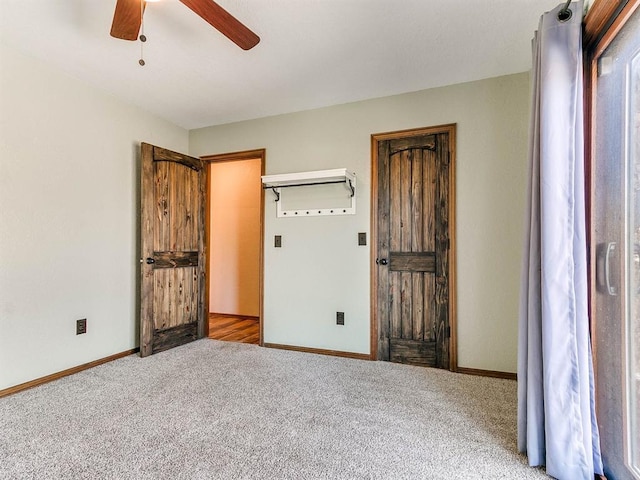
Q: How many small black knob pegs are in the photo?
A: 6